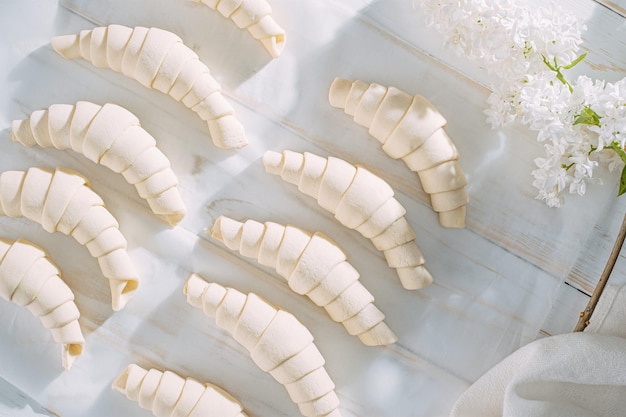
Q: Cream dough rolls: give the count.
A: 10